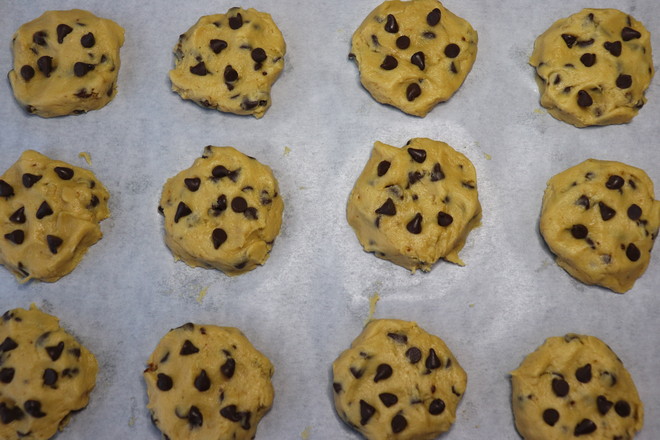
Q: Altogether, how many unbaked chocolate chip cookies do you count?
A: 12